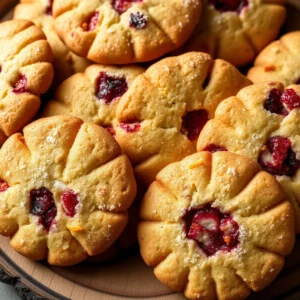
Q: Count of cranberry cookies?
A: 10